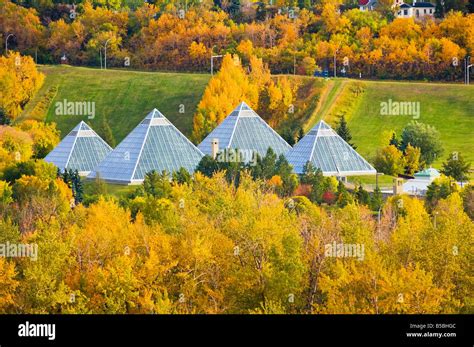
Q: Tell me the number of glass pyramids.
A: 4